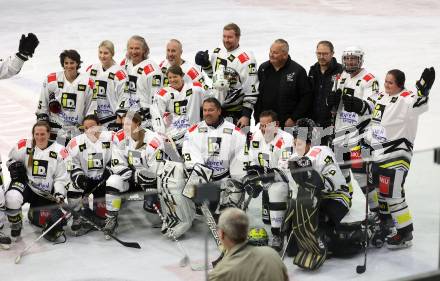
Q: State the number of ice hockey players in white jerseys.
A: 14